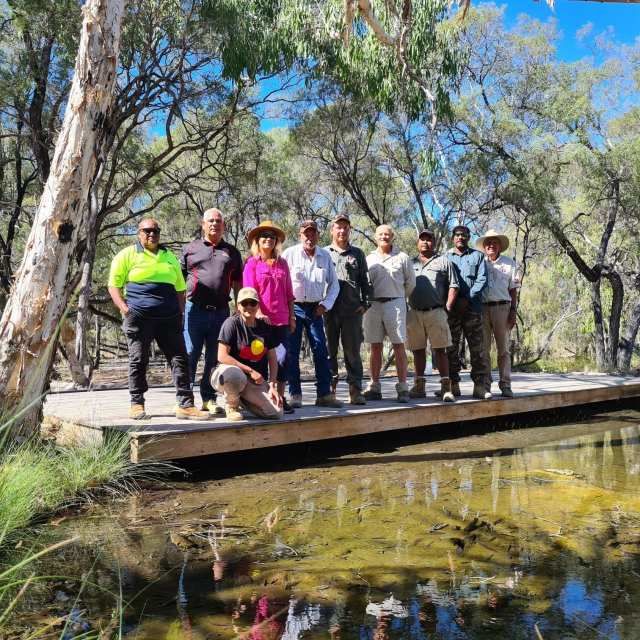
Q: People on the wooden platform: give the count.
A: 10